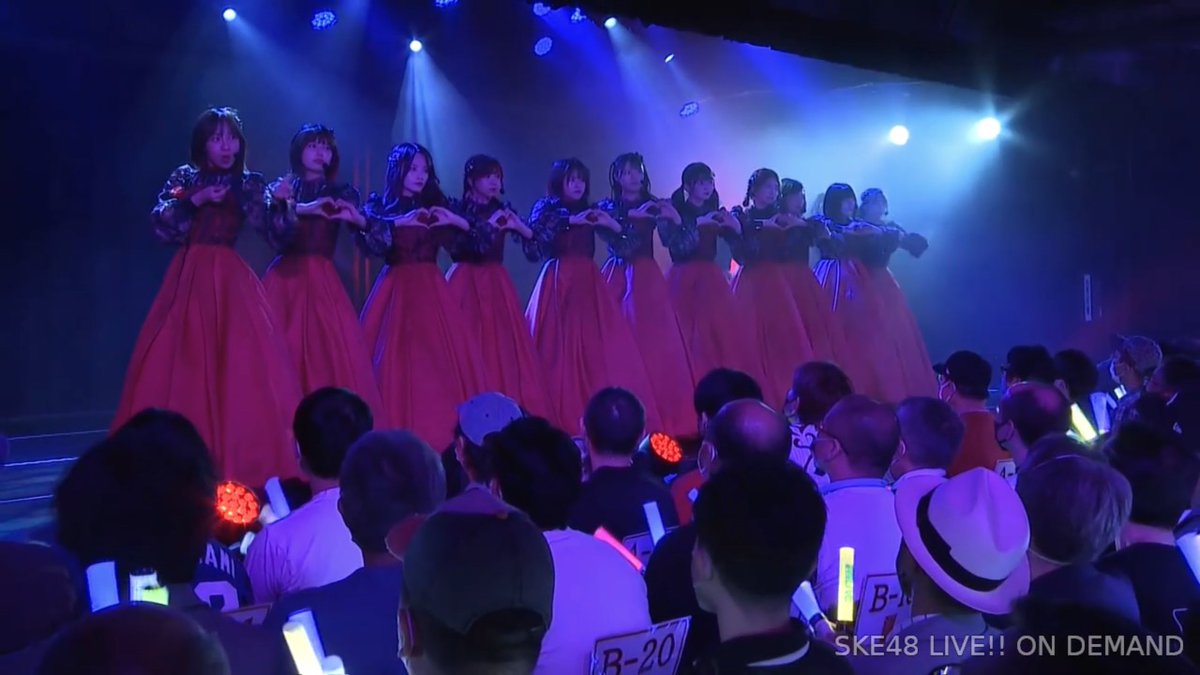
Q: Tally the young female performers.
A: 11